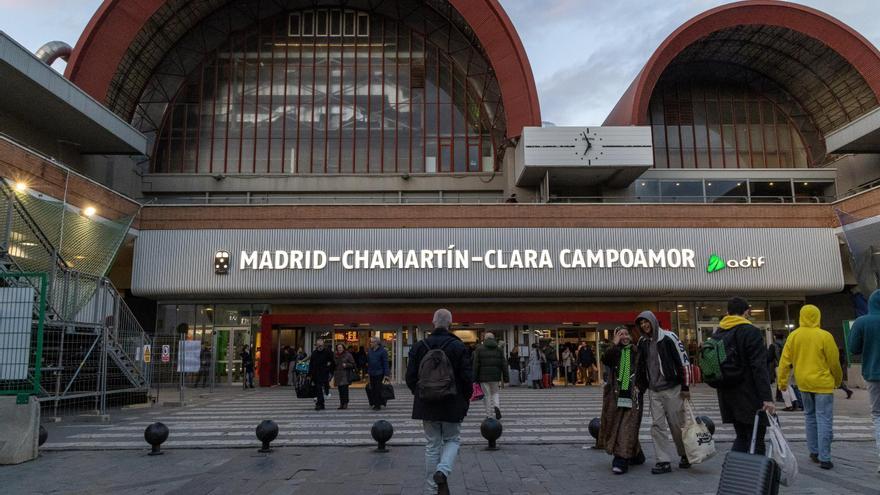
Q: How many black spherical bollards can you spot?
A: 7